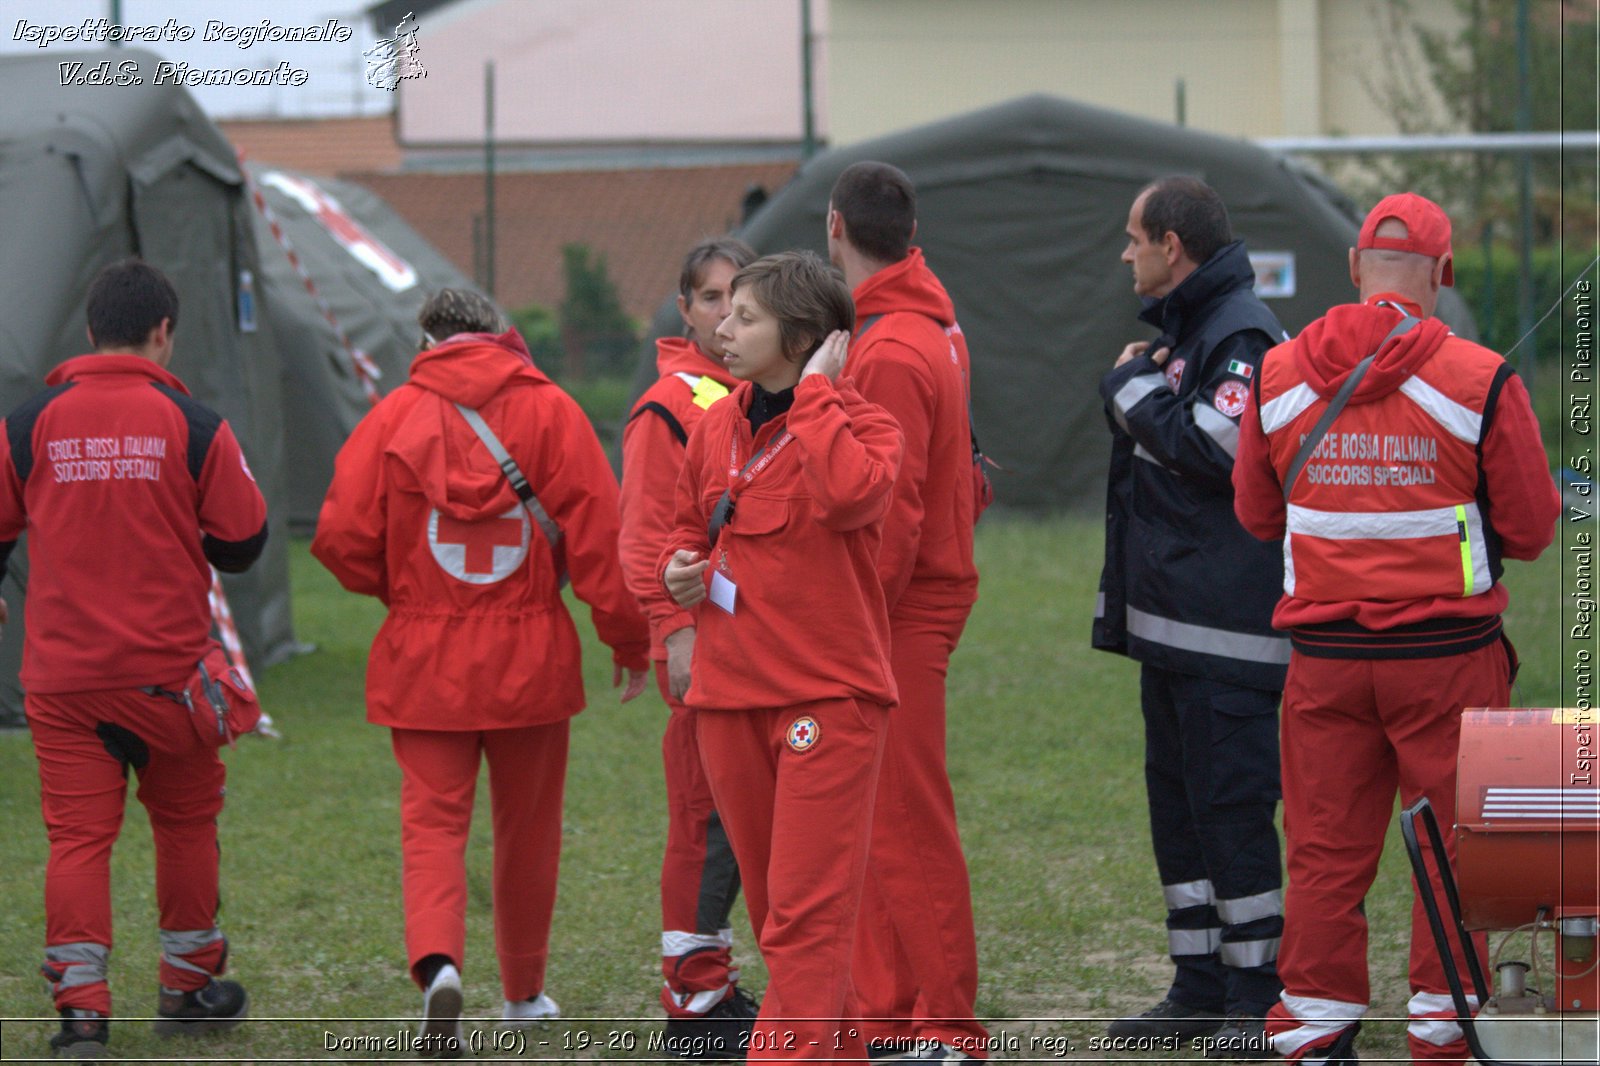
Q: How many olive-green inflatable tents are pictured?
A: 3